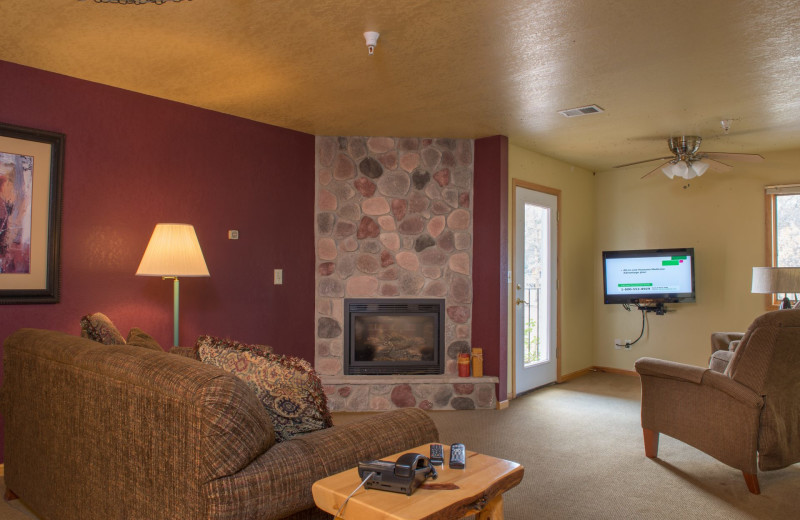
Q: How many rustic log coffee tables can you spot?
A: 1